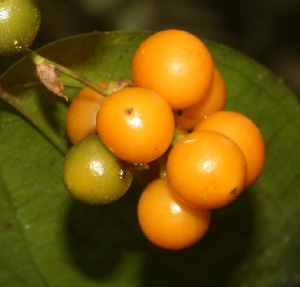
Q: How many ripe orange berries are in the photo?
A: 7